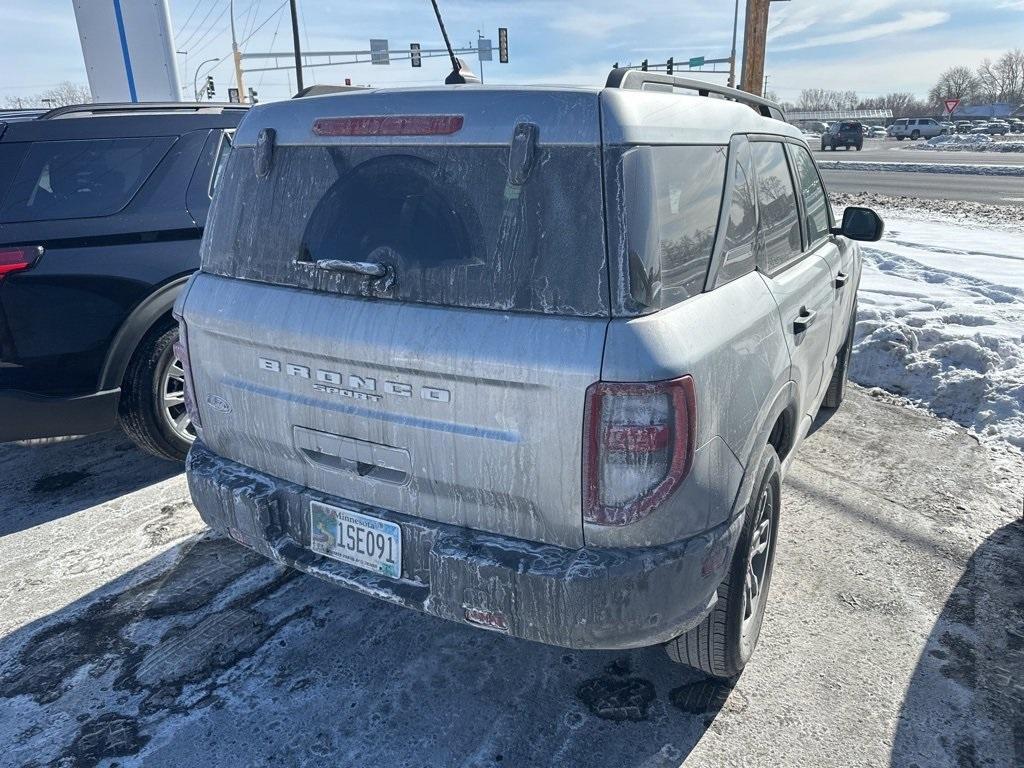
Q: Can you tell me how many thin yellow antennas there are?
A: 0